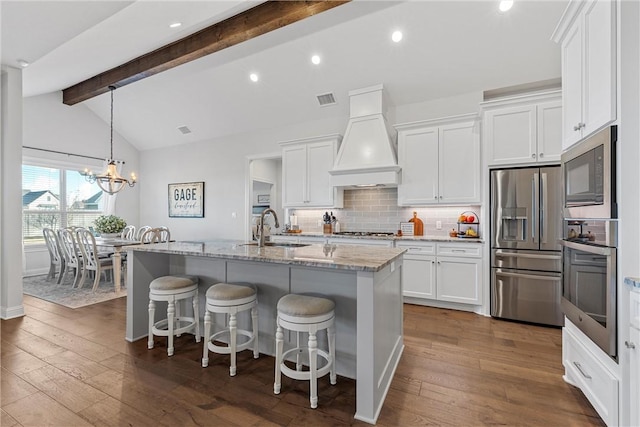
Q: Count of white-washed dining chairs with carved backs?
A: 8